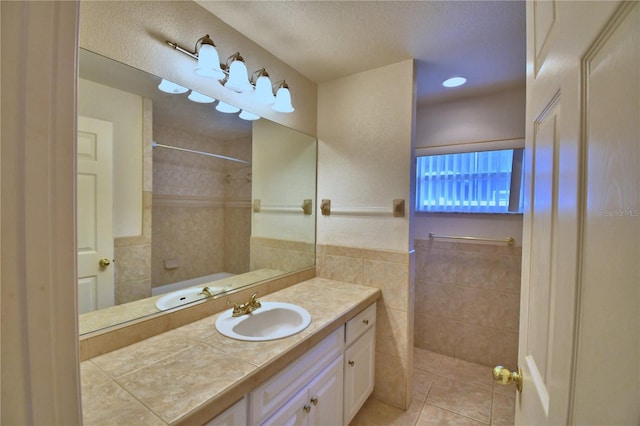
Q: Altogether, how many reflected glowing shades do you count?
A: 4